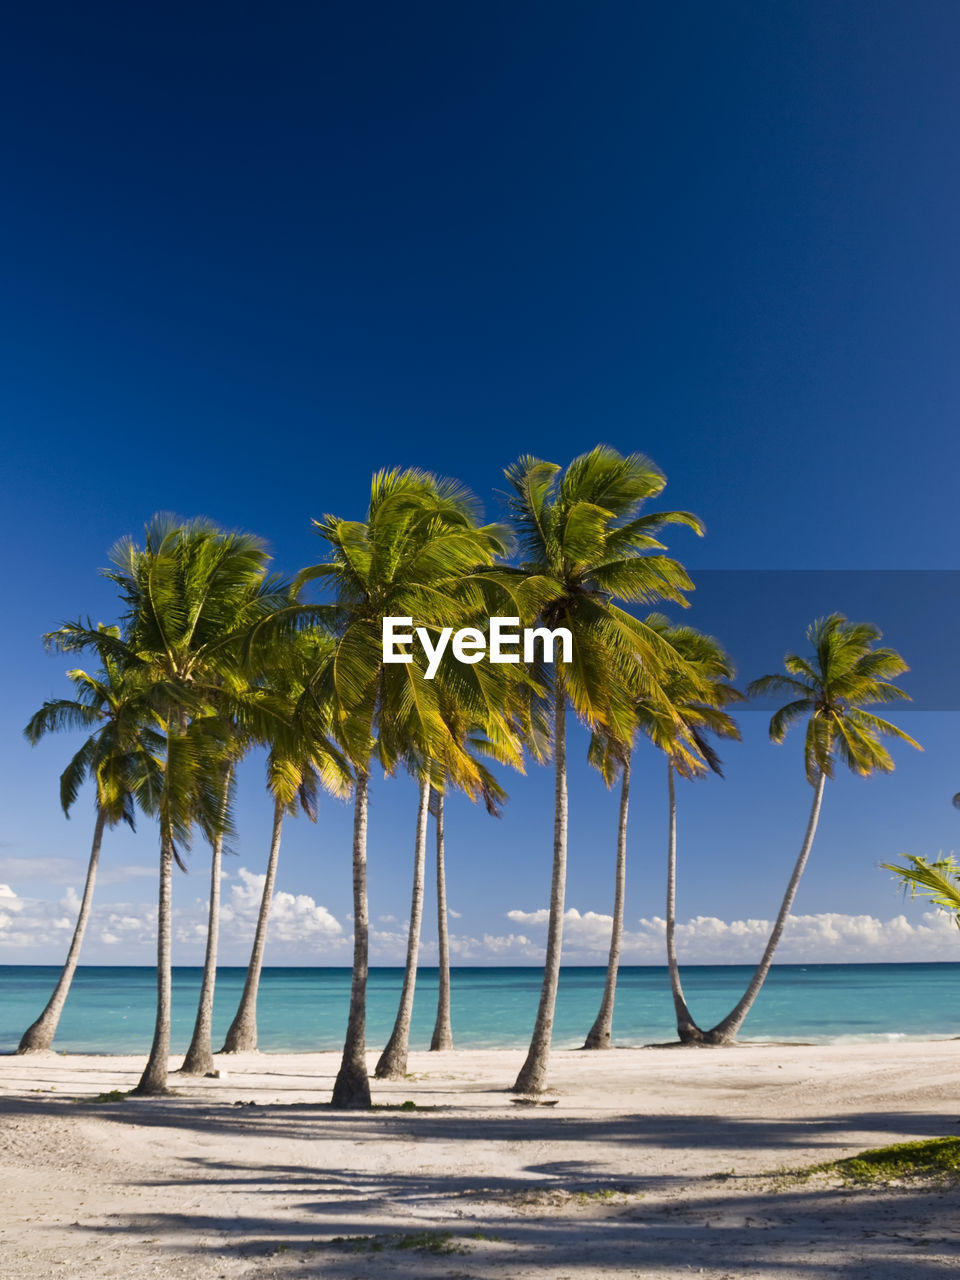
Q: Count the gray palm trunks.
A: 11